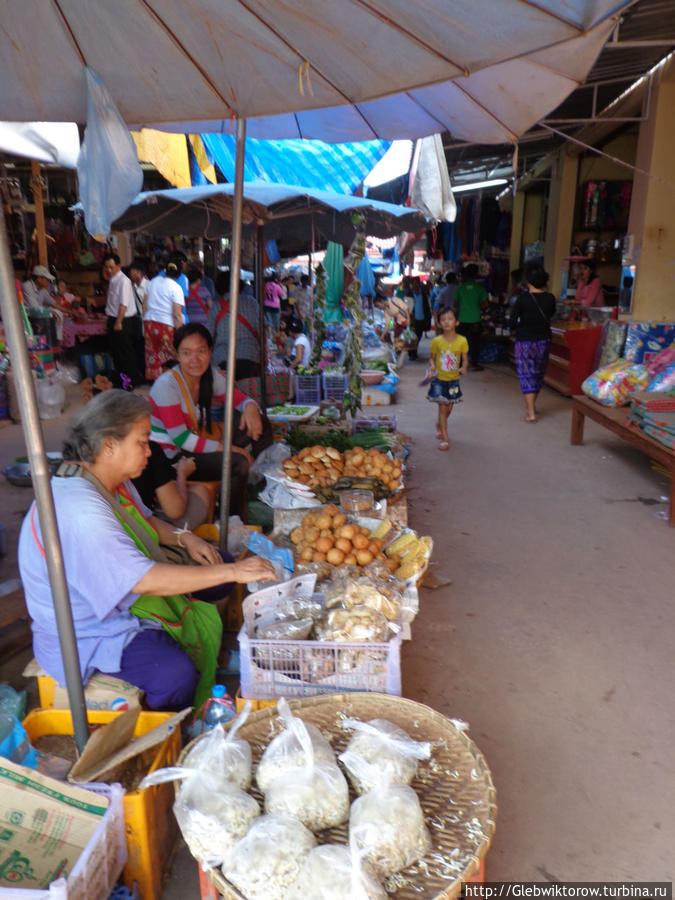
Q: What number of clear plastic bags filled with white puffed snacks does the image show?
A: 8